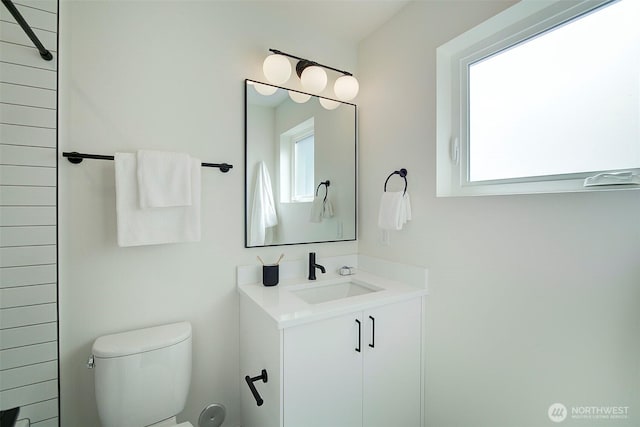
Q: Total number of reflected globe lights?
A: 3